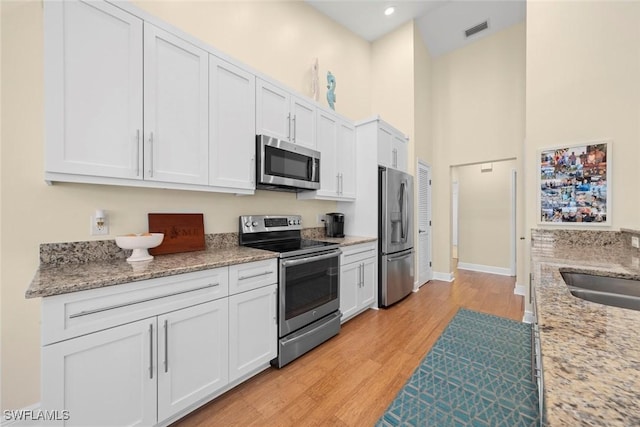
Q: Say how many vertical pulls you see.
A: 14